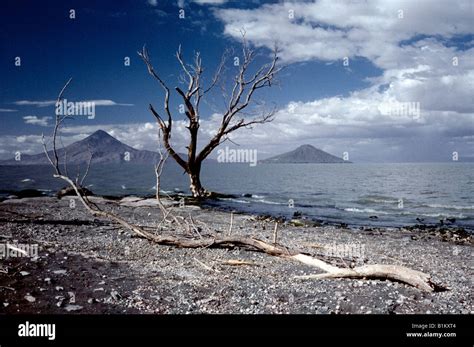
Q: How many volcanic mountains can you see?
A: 2